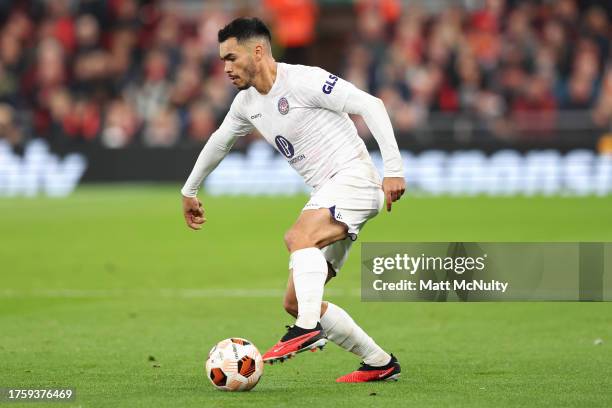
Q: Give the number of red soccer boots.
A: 2